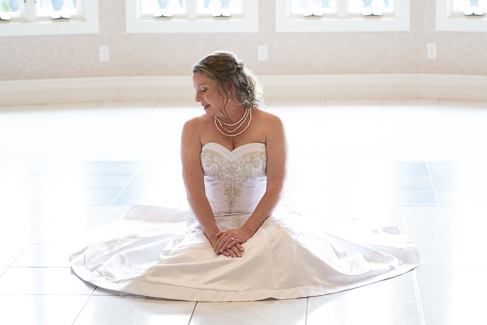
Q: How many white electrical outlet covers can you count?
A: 3